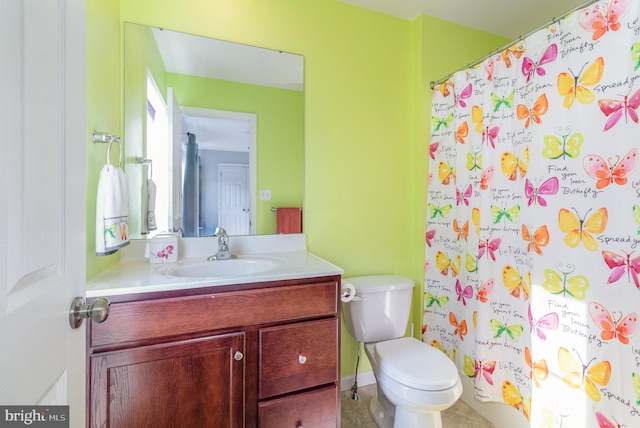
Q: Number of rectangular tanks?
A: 1